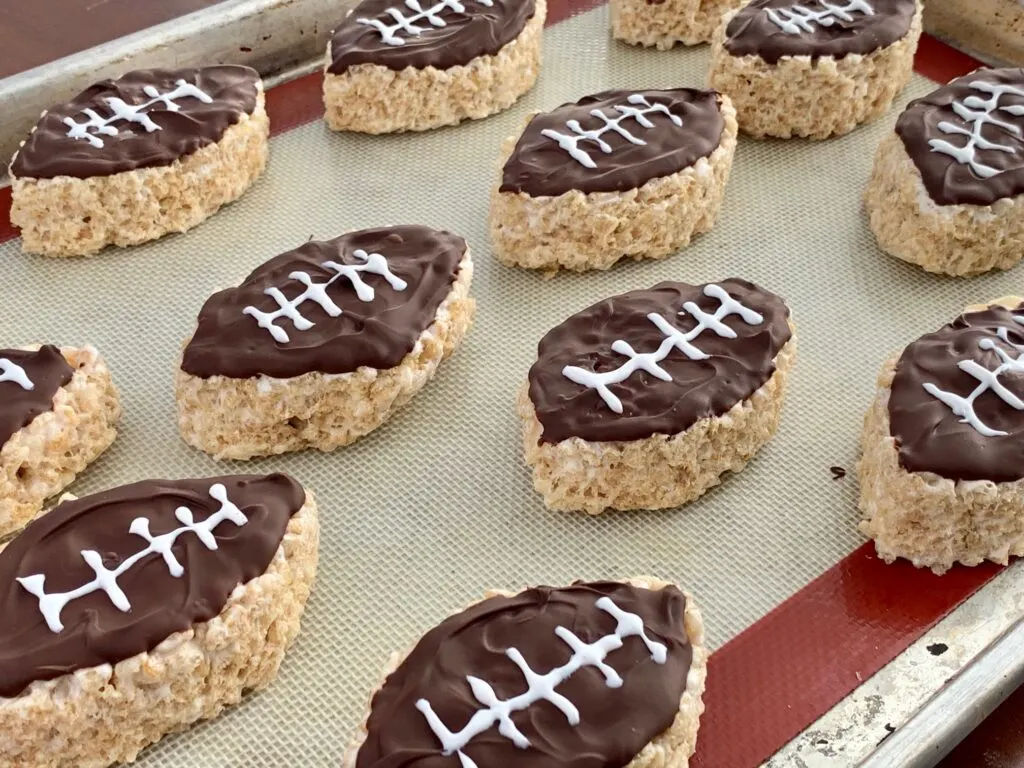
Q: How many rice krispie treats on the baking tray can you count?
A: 12